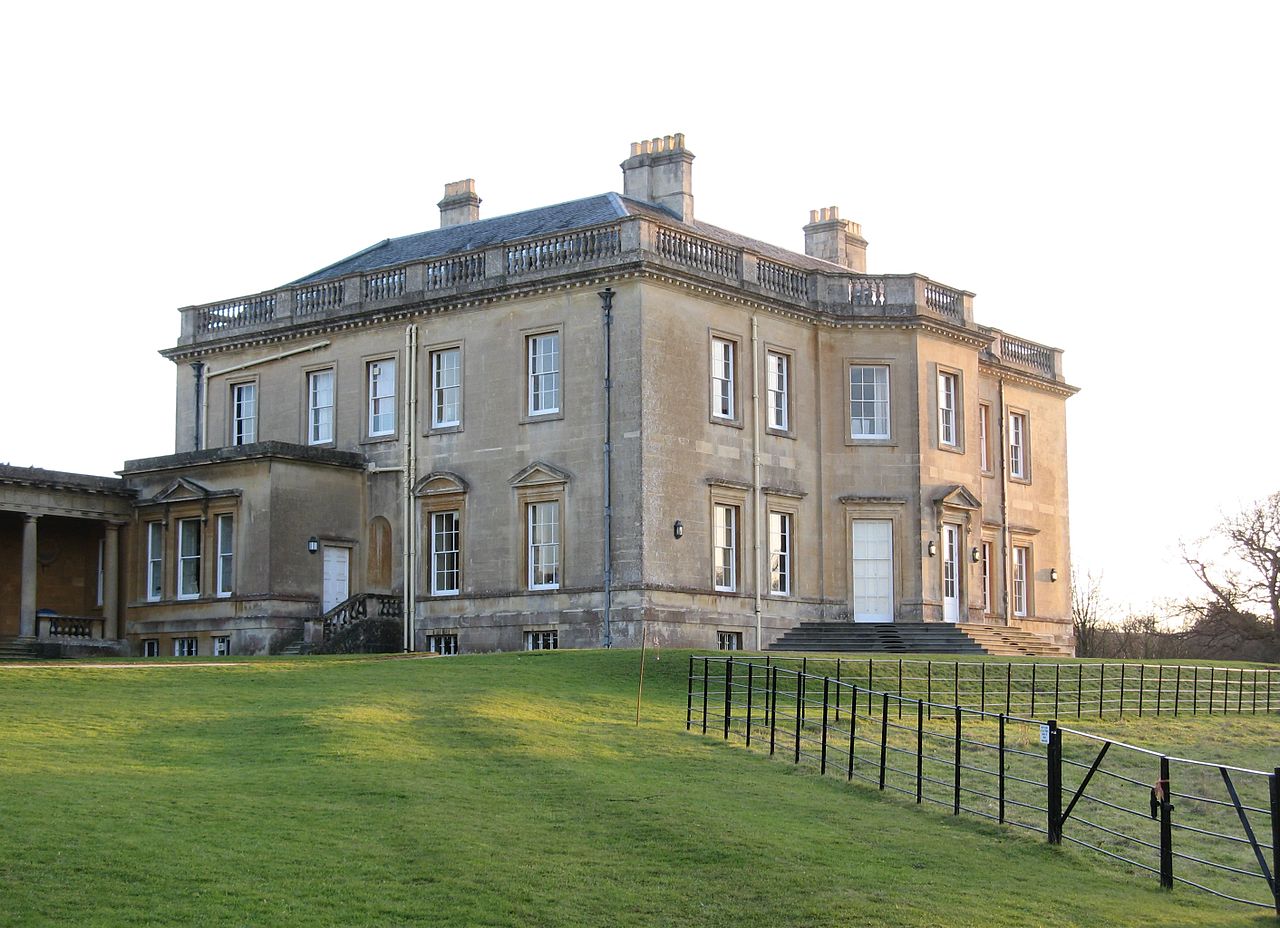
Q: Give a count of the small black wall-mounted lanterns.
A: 5